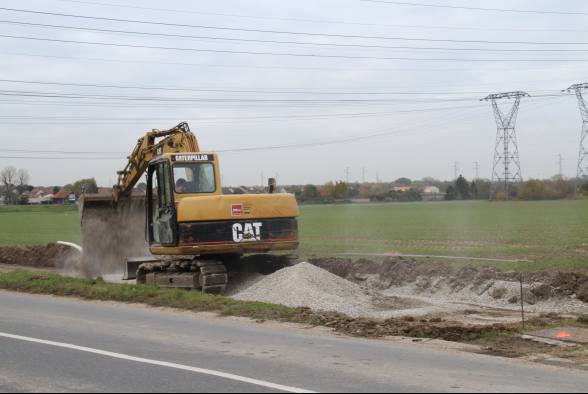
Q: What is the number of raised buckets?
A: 1